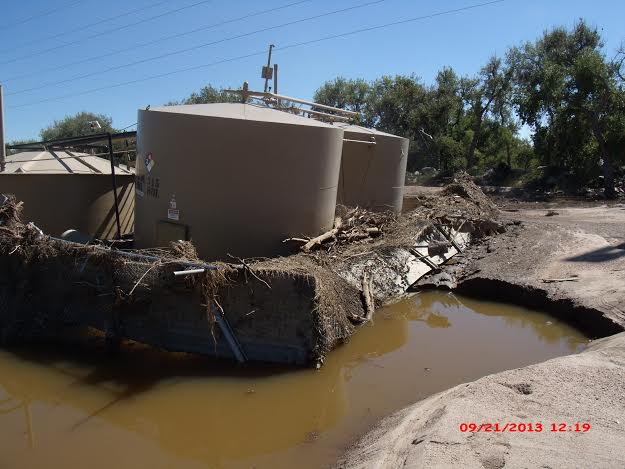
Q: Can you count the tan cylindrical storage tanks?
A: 3